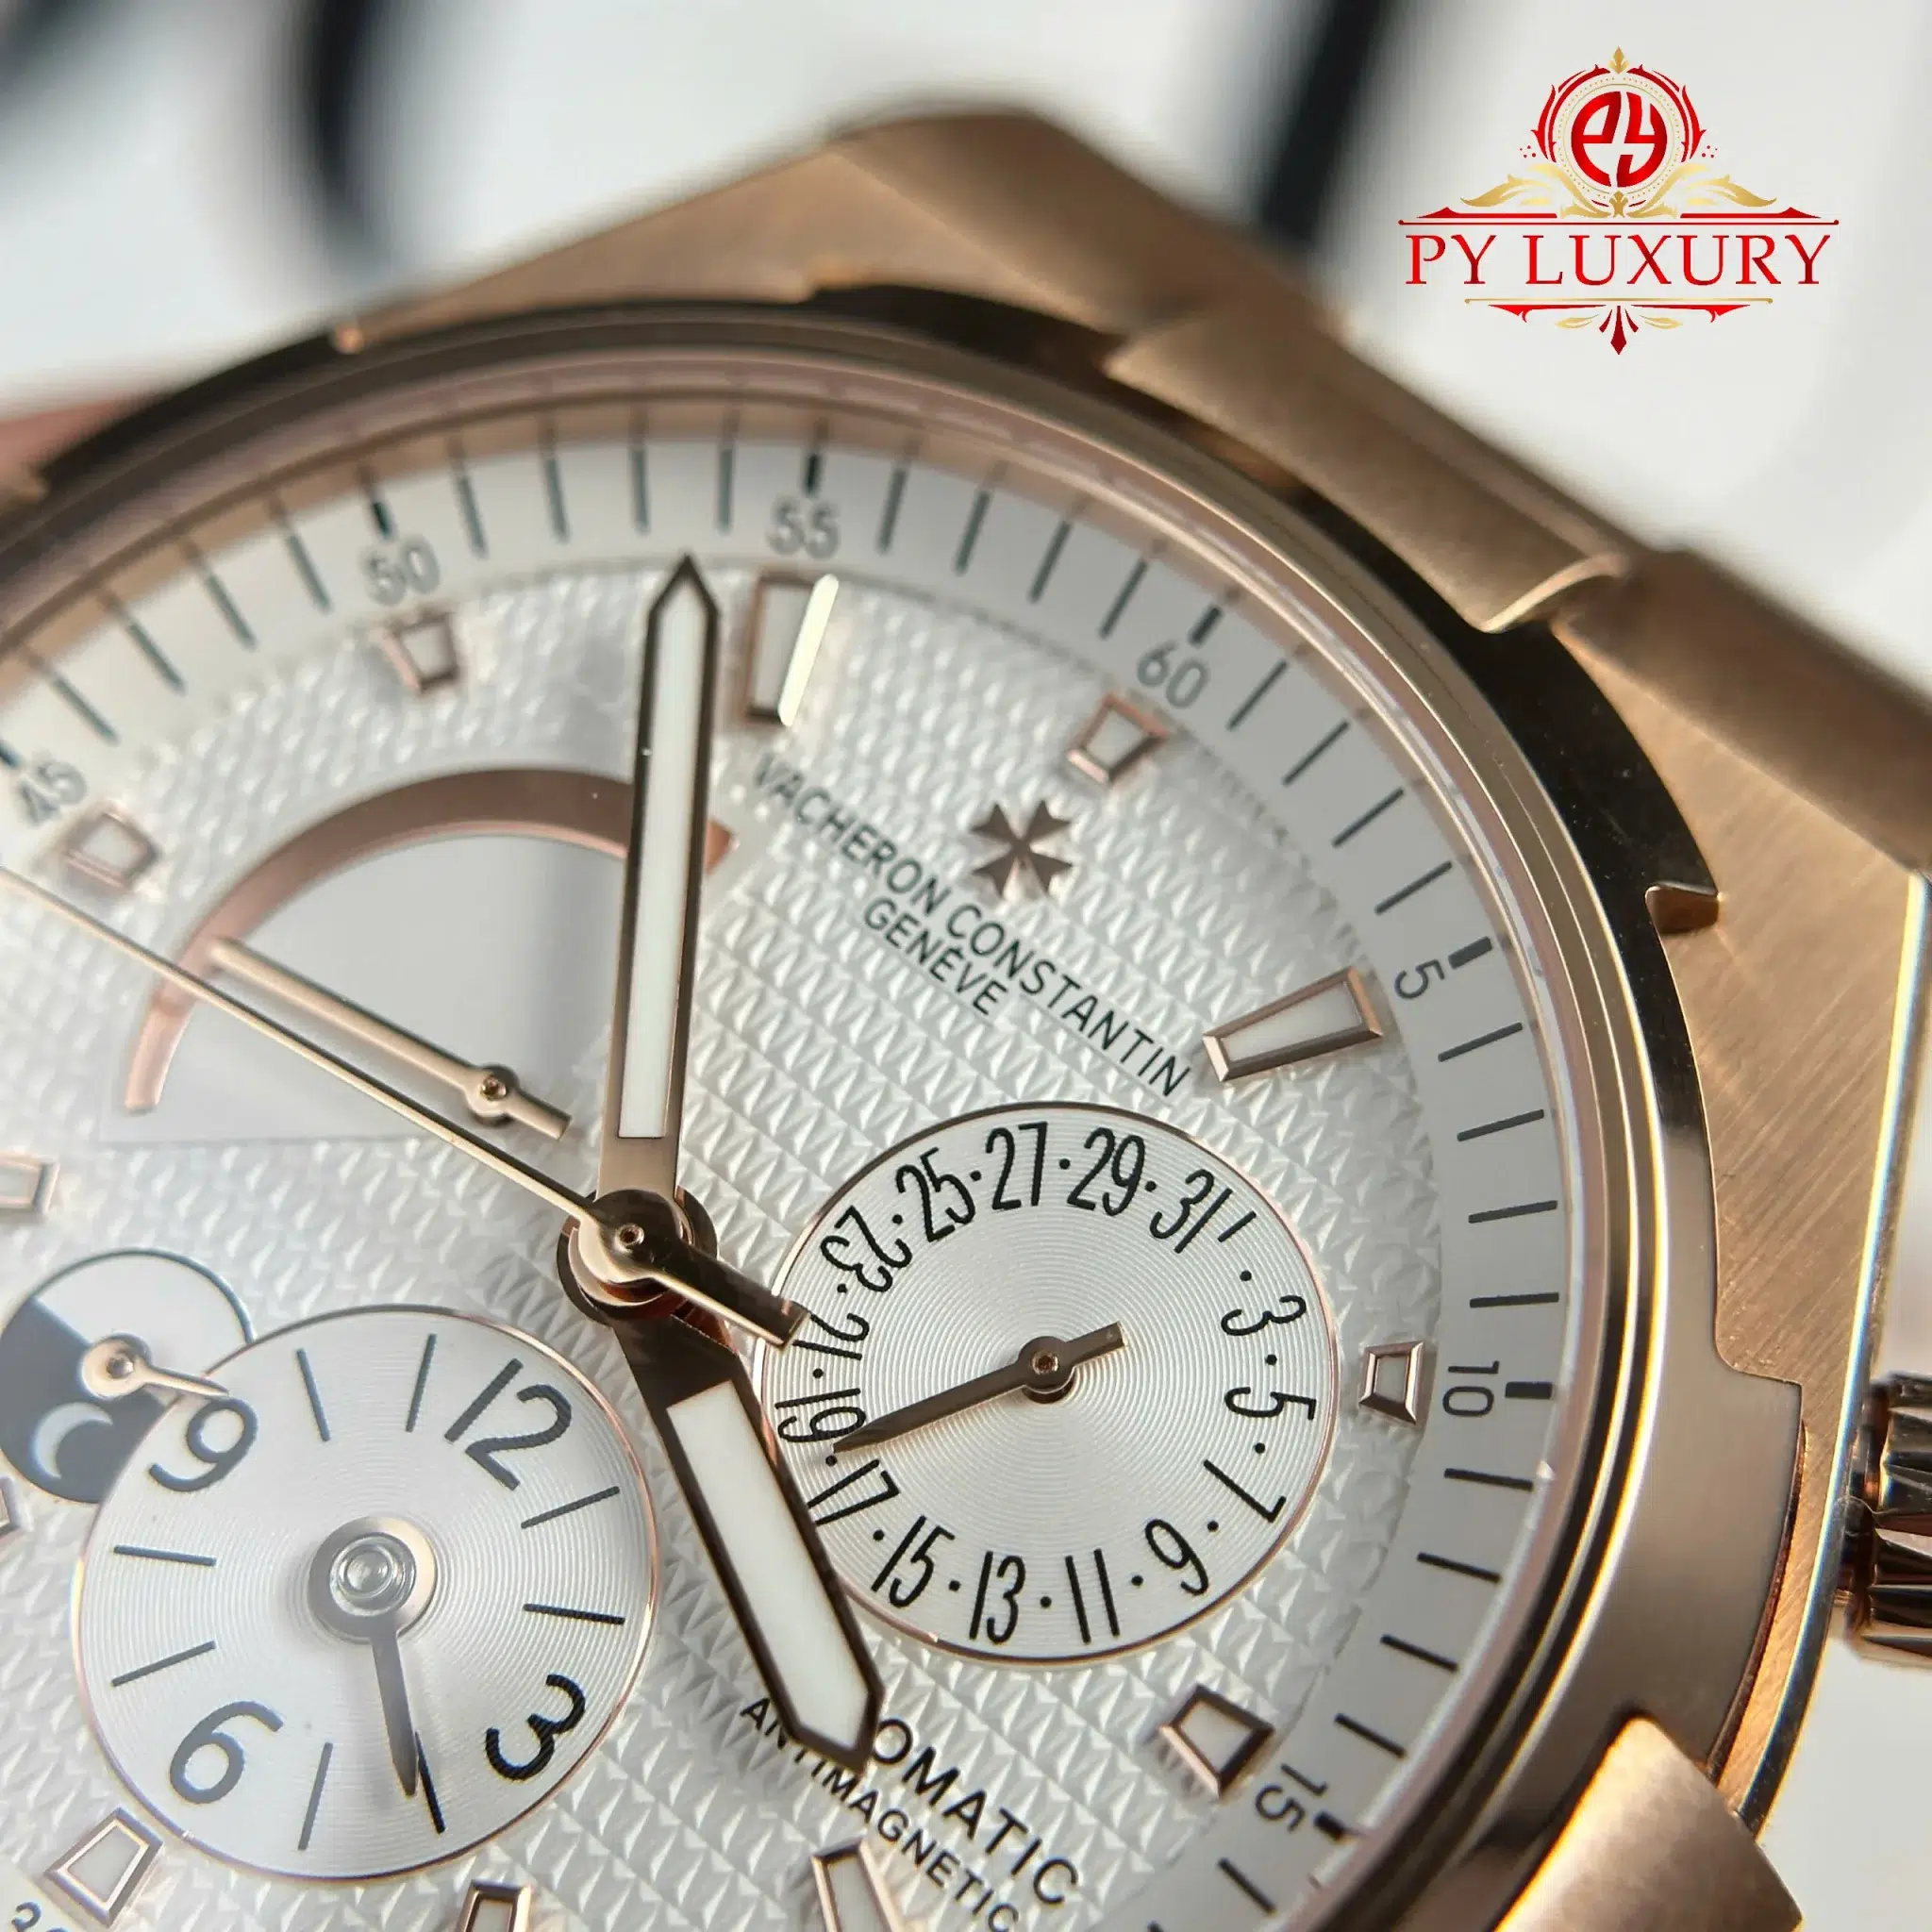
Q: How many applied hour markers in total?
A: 12